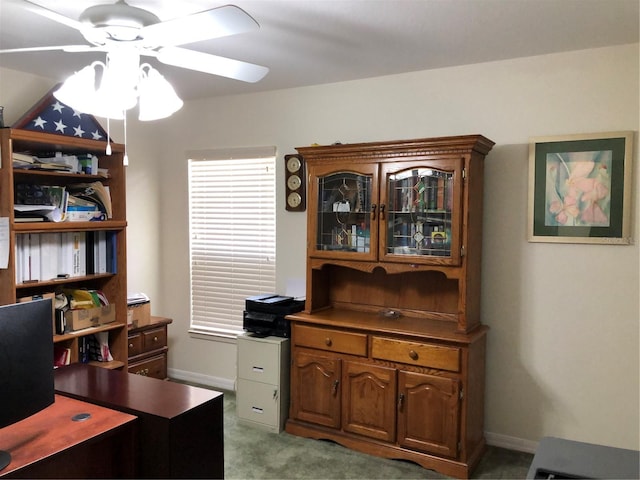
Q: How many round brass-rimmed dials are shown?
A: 3